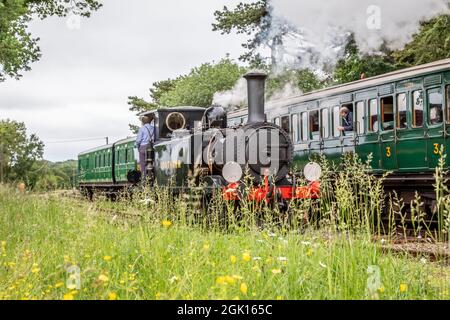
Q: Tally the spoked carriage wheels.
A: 0